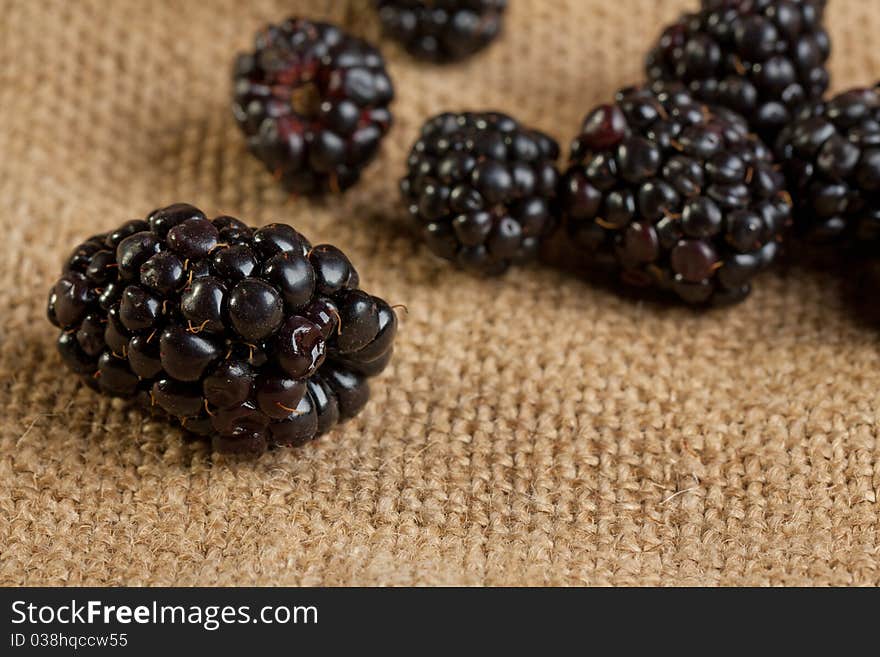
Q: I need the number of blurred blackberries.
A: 6